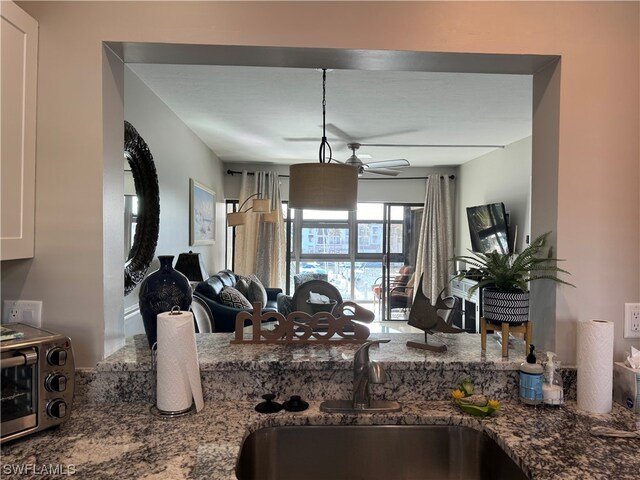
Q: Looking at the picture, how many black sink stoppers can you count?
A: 2